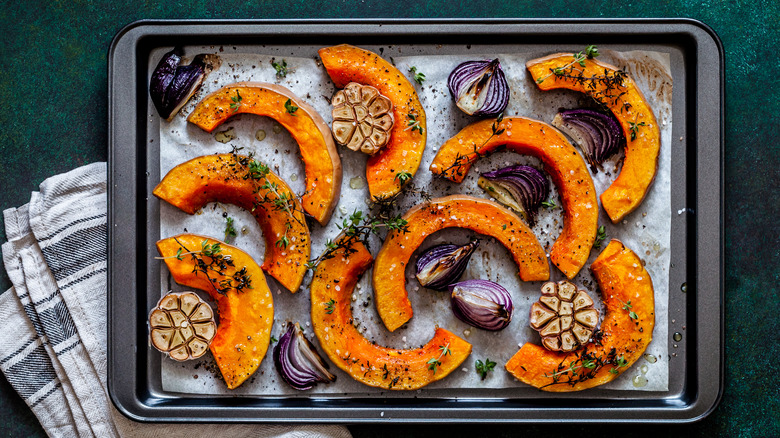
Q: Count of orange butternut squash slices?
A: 9